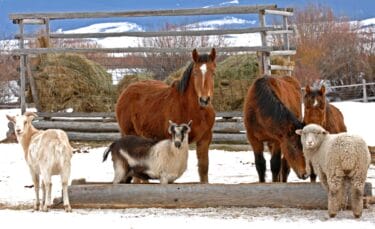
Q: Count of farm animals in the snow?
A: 6